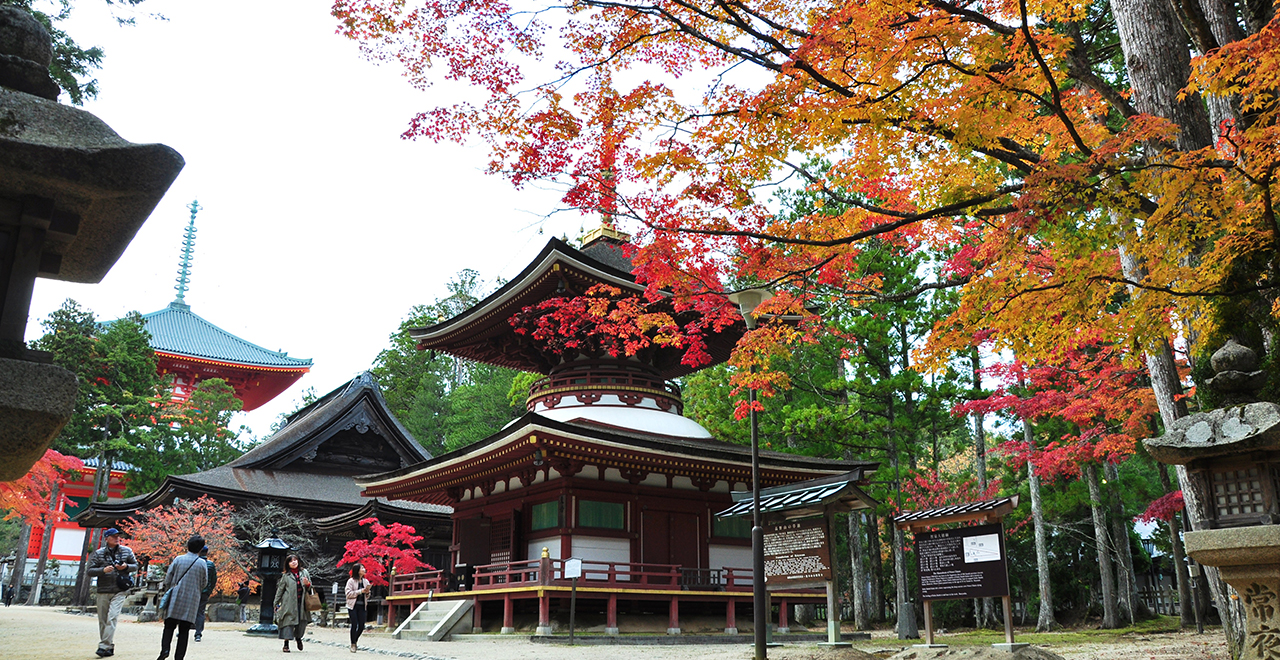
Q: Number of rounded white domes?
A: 1